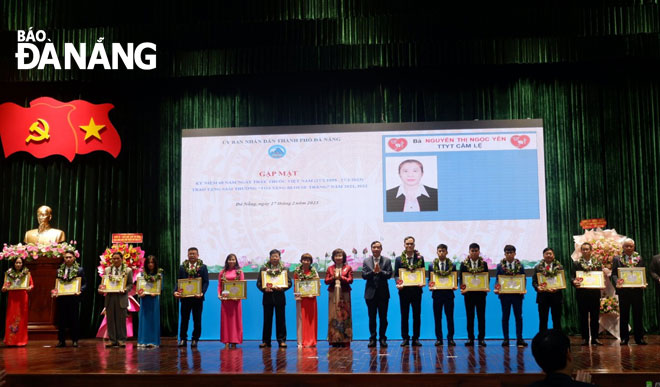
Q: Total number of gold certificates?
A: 15